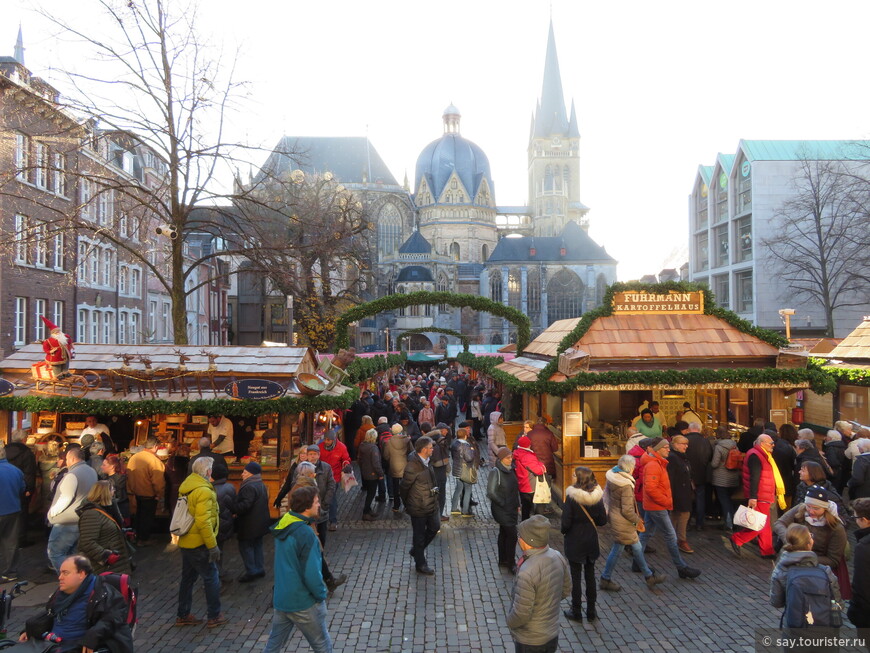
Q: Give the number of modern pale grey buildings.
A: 1